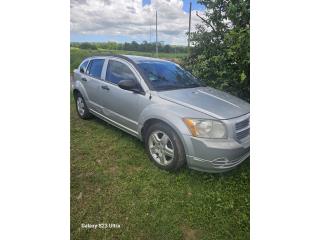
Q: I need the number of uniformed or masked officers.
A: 0